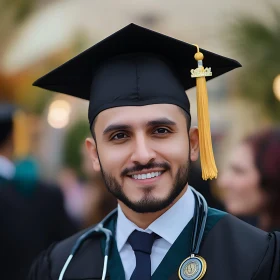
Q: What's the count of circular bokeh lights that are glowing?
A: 2